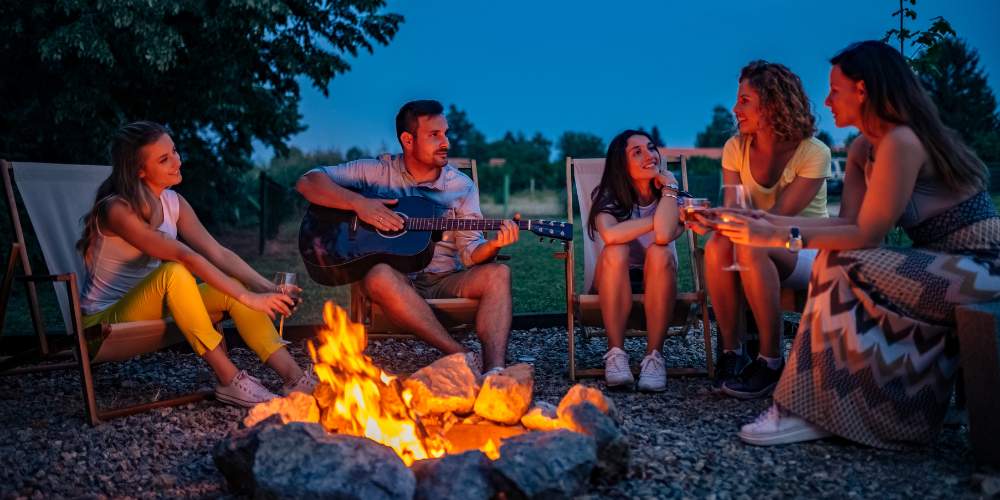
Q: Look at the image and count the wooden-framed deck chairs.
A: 3